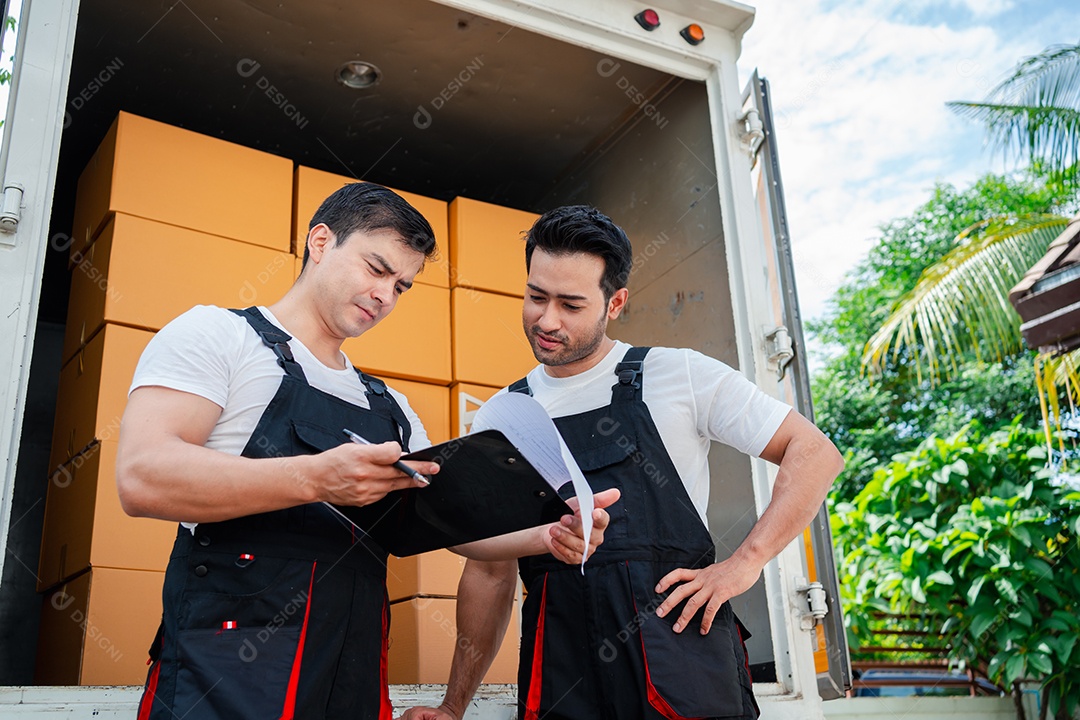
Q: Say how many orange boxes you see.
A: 13